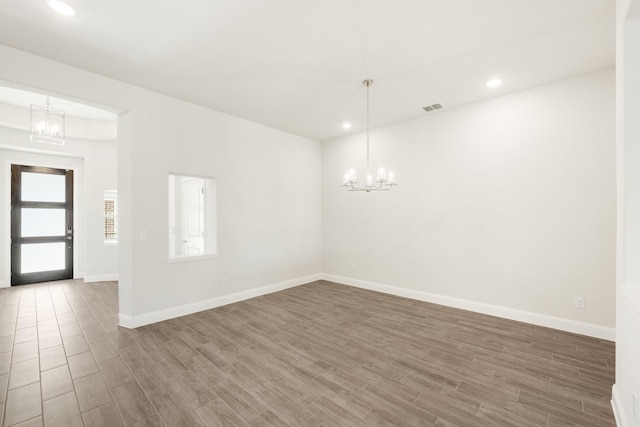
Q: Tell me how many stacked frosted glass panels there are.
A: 3